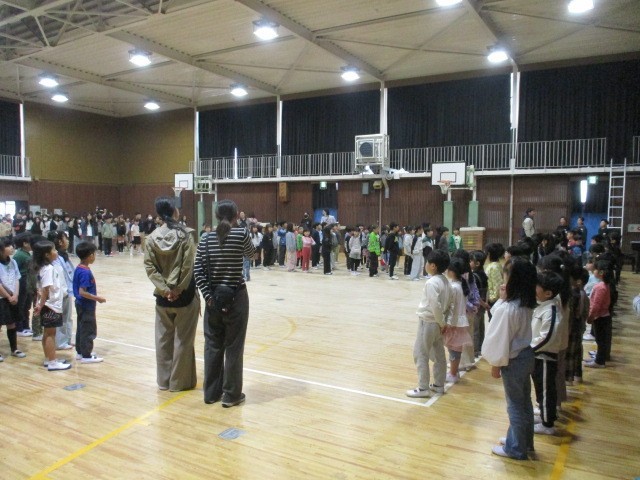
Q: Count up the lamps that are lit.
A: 10